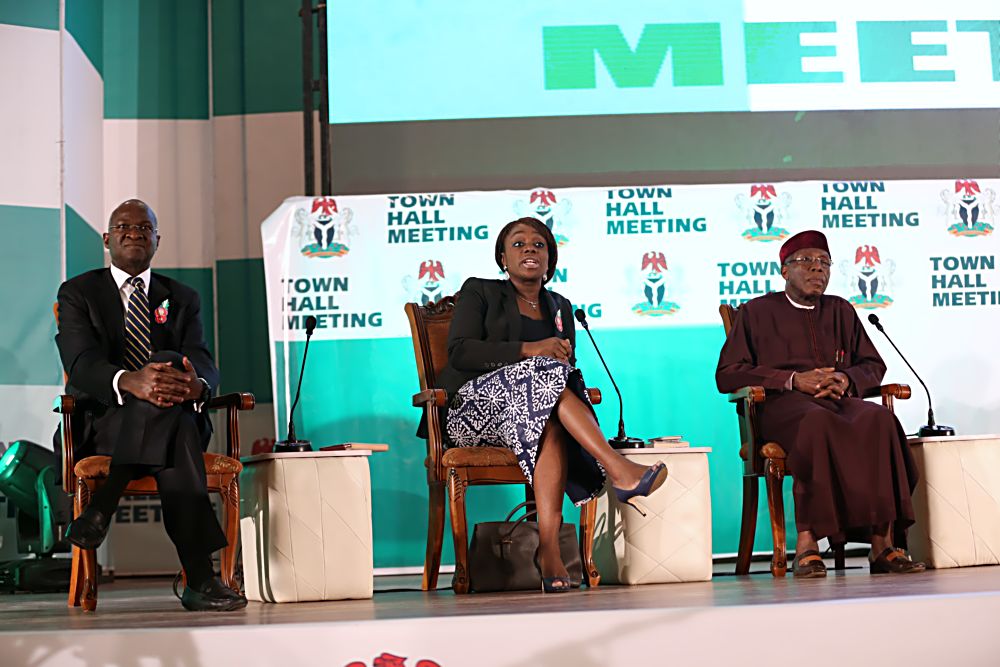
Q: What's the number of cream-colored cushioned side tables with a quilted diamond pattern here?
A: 3